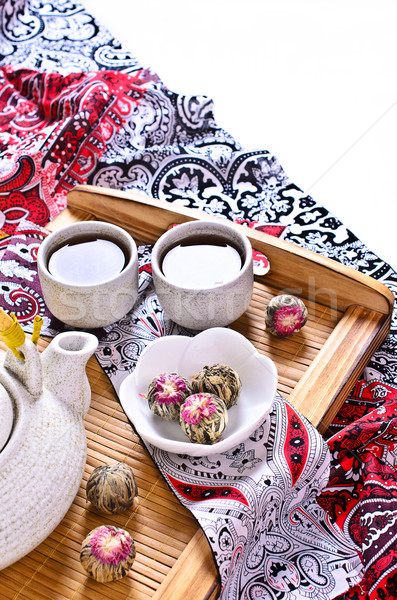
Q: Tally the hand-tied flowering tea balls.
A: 6